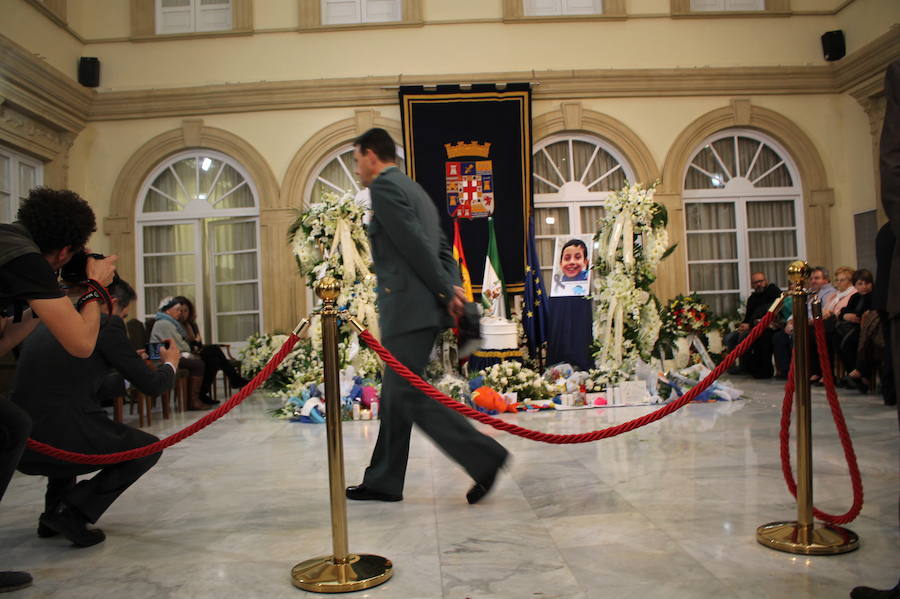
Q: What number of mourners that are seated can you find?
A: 7